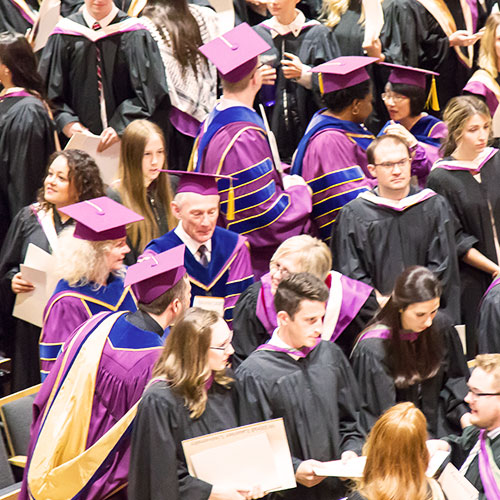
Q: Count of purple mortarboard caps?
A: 6